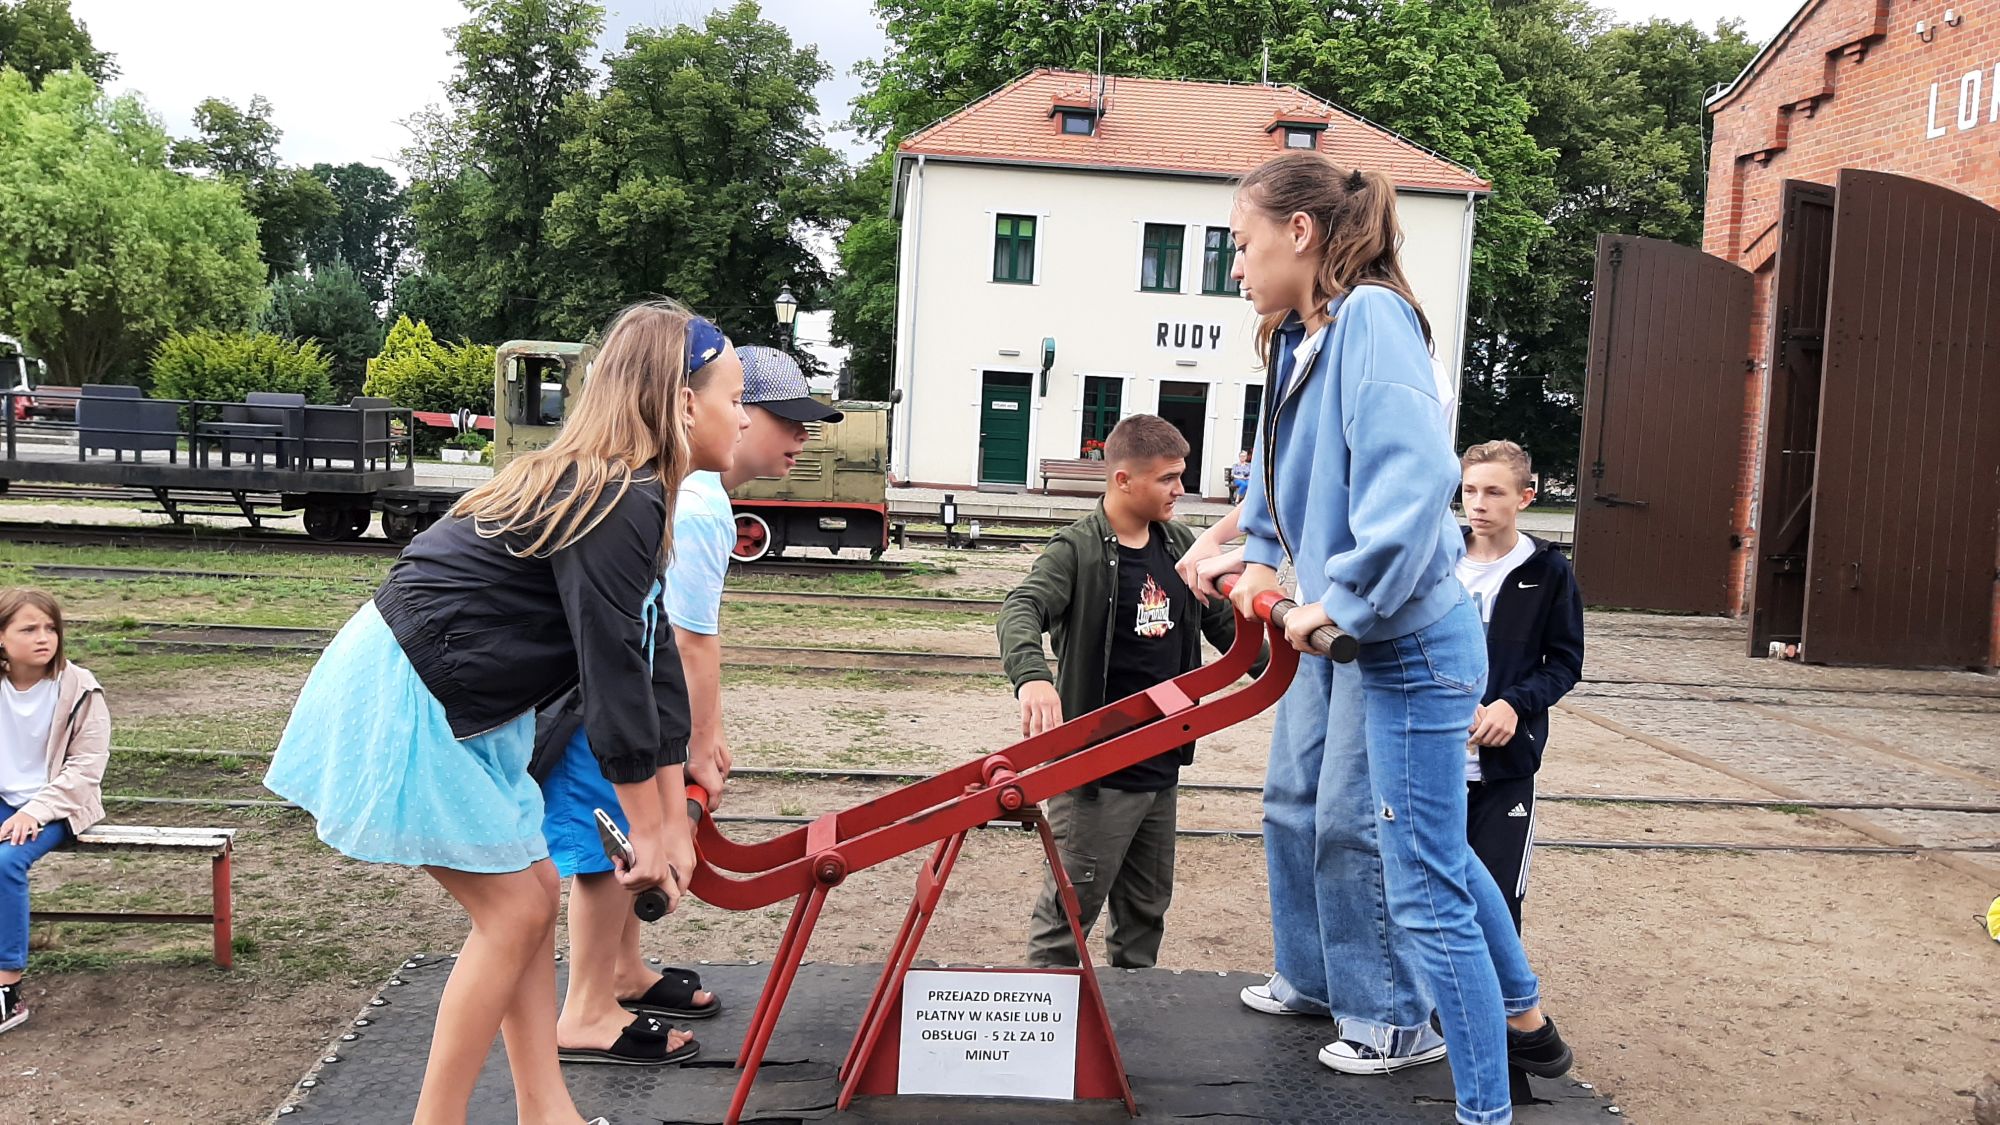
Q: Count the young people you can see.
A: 7